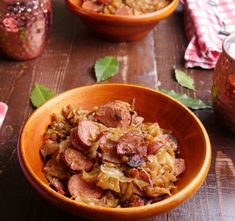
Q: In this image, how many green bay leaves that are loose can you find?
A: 4